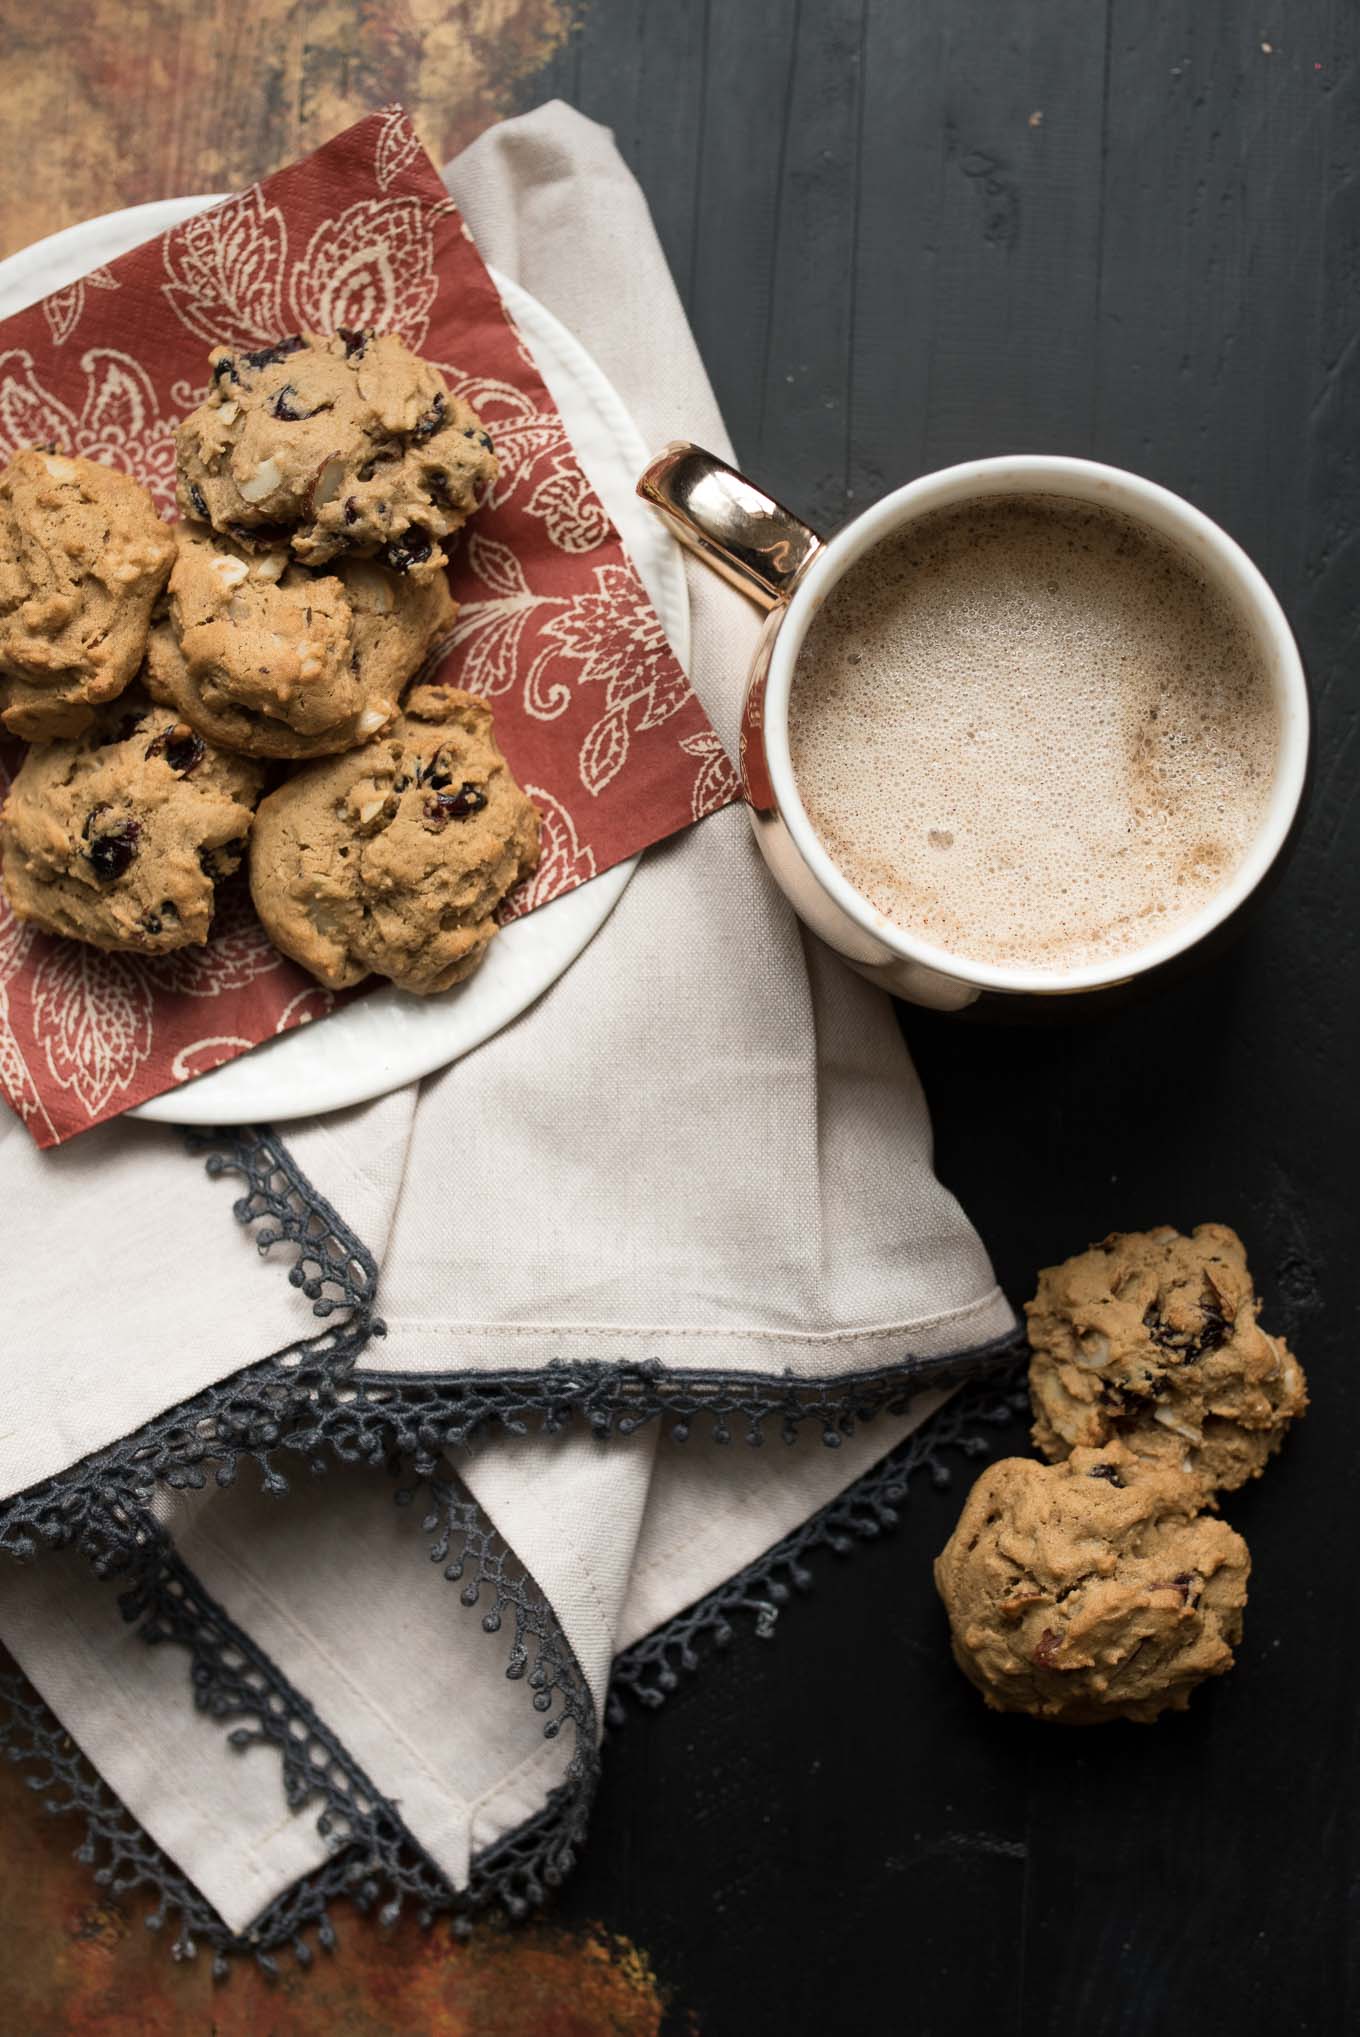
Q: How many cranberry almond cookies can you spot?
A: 7